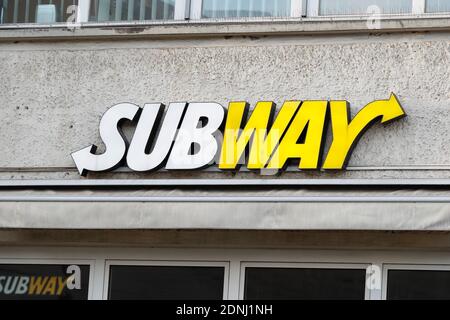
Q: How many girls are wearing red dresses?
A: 0